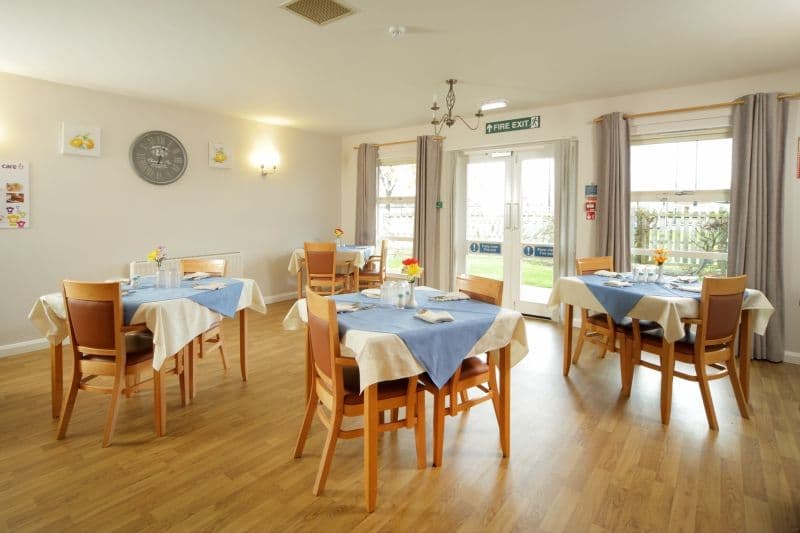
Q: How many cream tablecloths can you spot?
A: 4